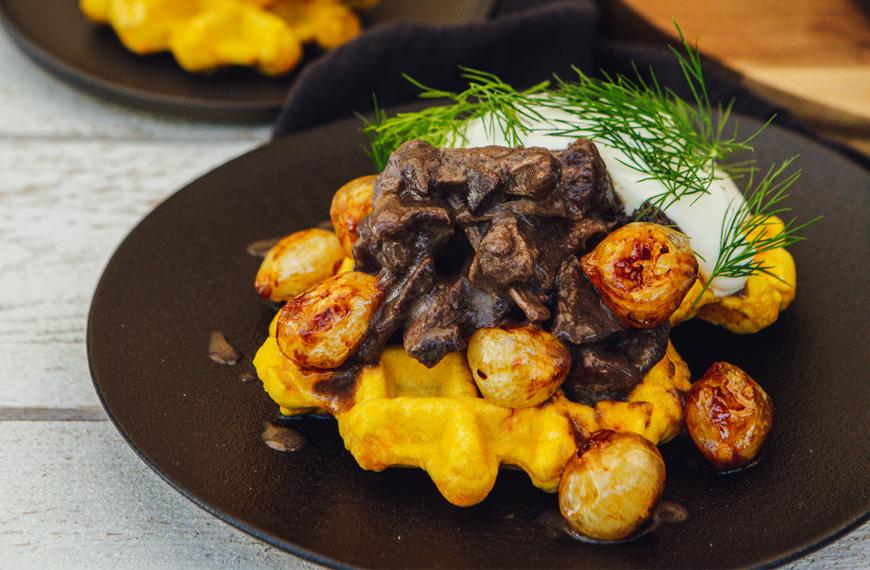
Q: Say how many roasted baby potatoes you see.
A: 7